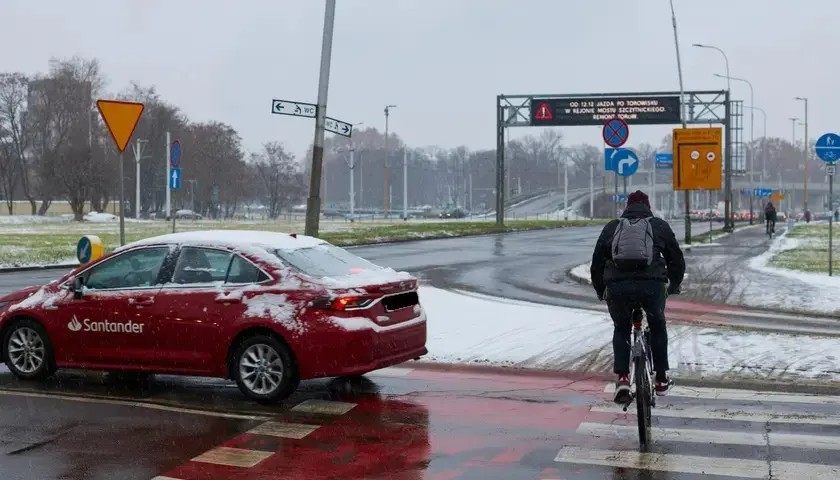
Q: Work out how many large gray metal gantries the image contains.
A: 1